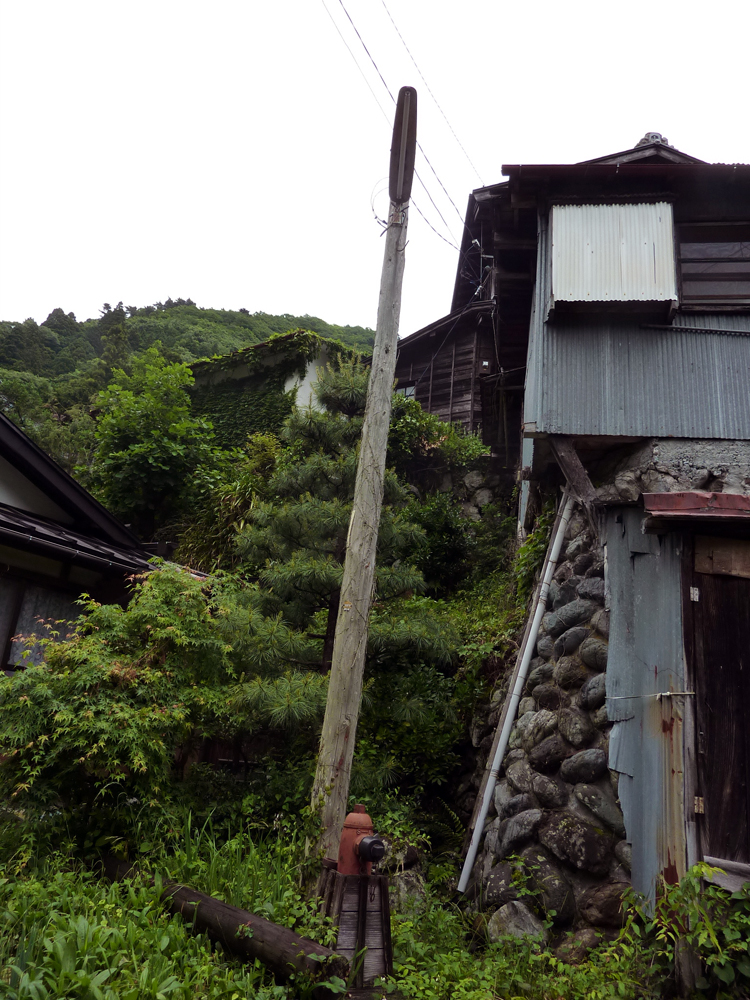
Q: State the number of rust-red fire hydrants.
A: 1